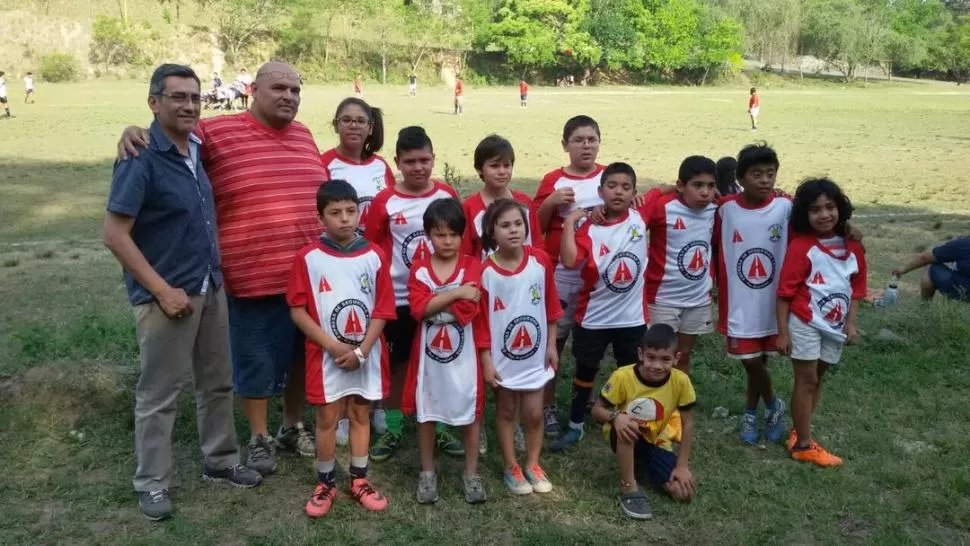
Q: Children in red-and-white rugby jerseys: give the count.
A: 11